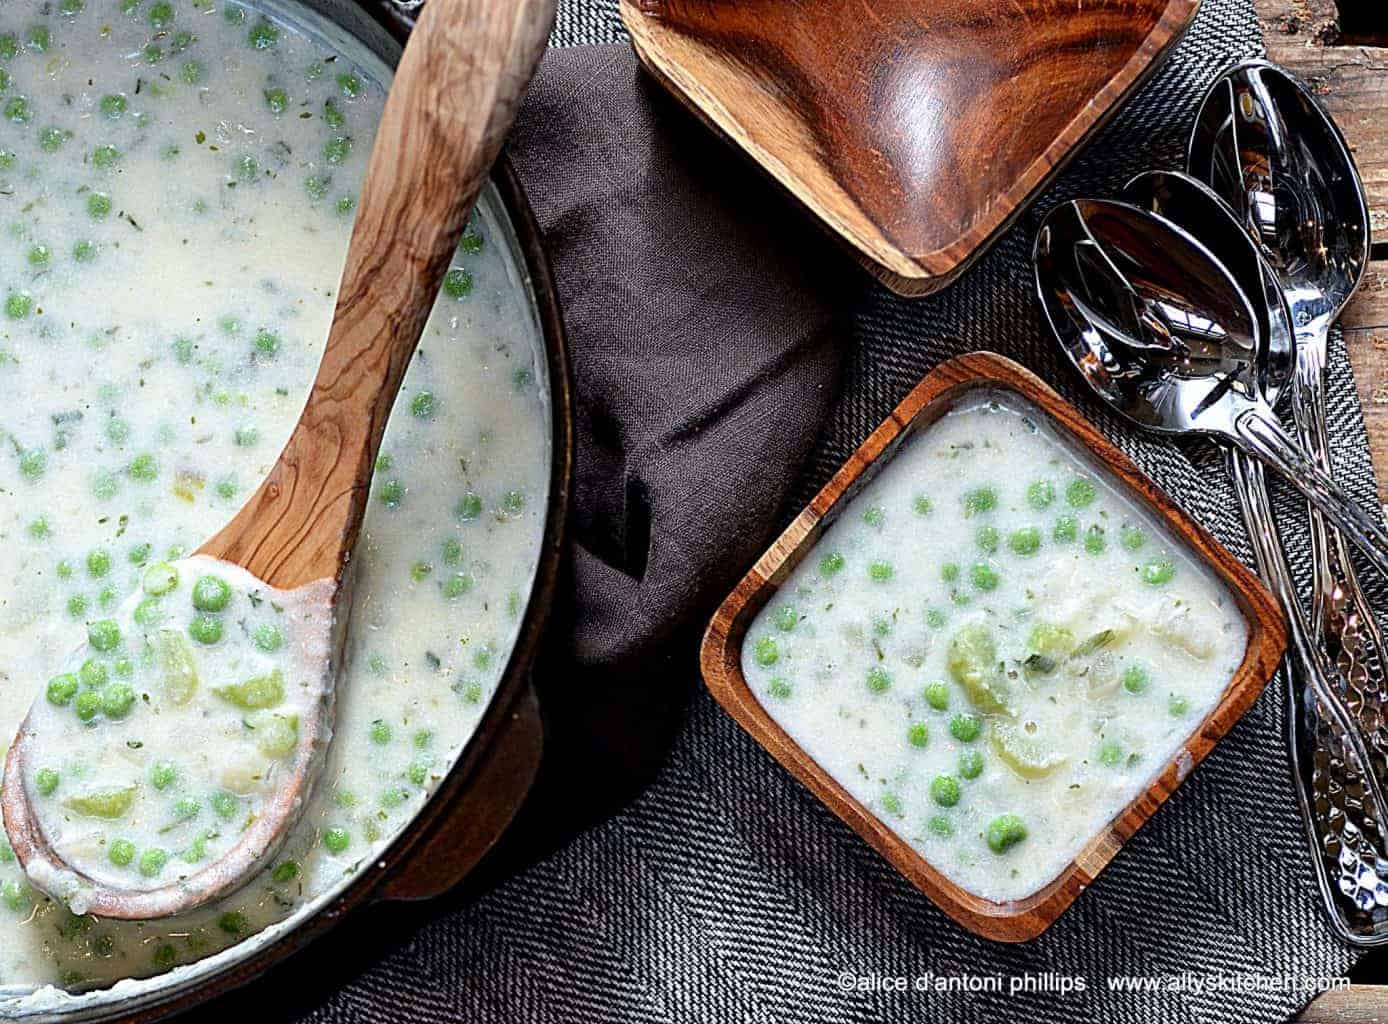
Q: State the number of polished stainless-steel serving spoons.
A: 3